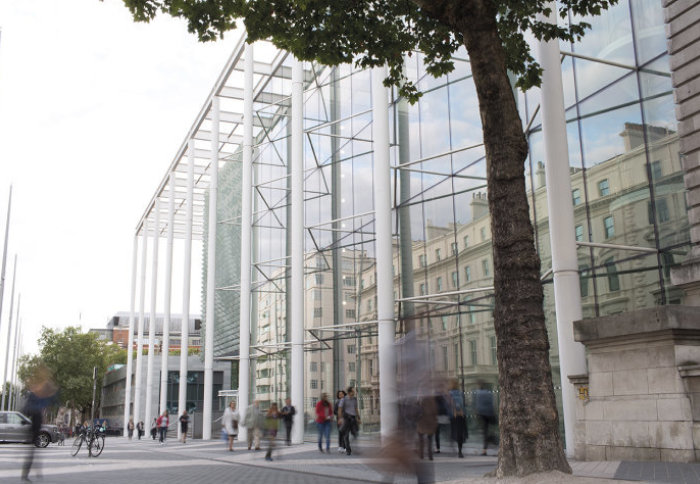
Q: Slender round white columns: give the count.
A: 10